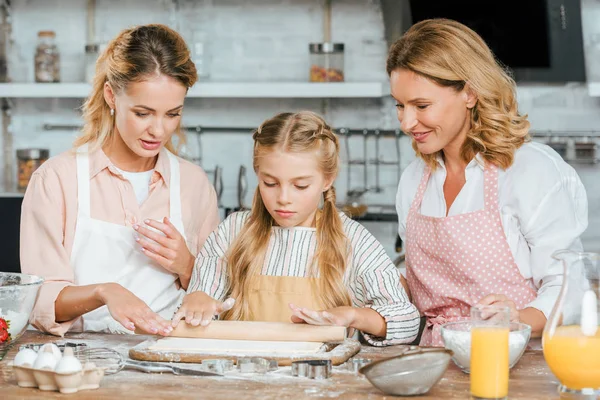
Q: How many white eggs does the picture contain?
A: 4